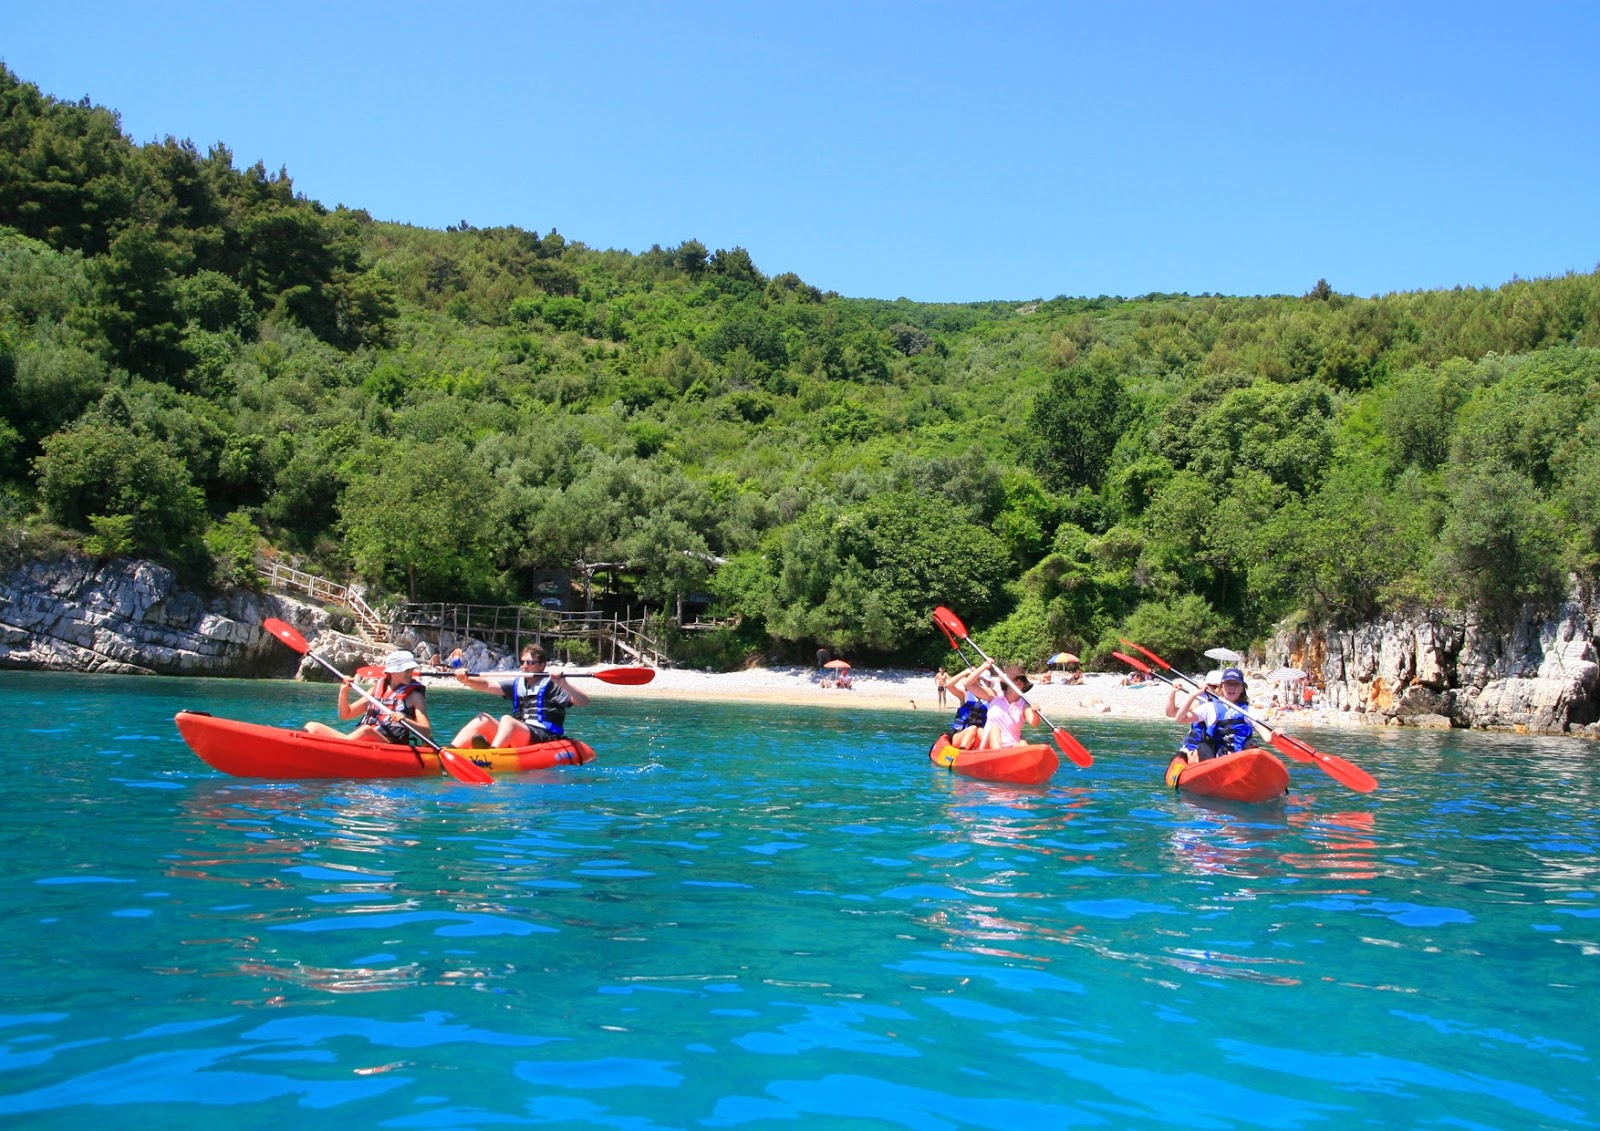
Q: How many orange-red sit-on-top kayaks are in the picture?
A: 3